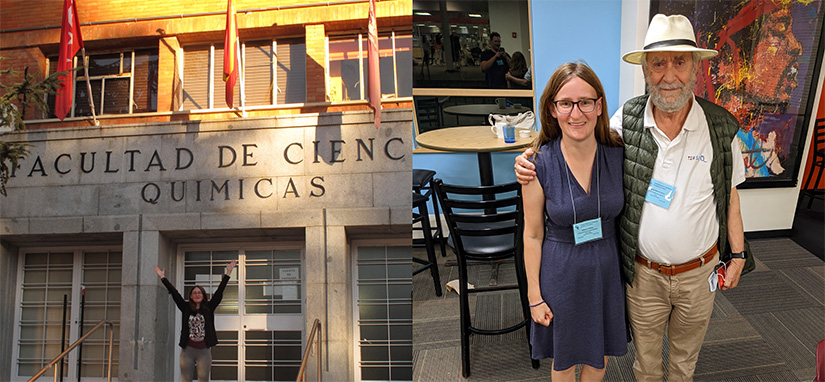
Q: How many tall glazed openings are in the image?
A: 3